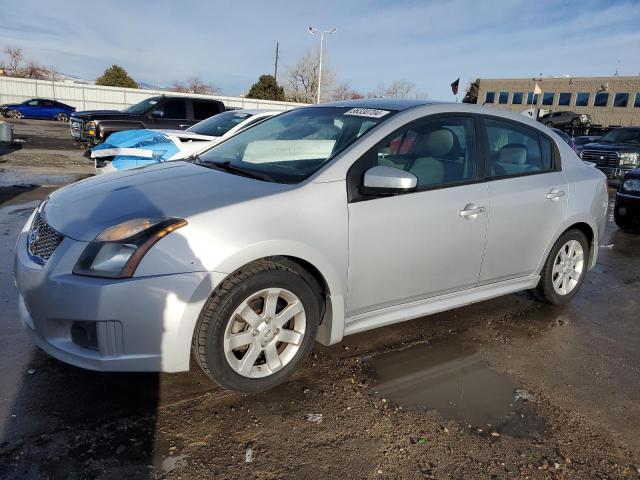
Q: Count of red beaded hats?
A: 0